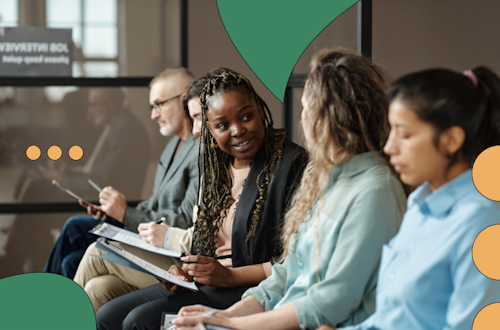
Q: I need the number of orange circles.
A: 6